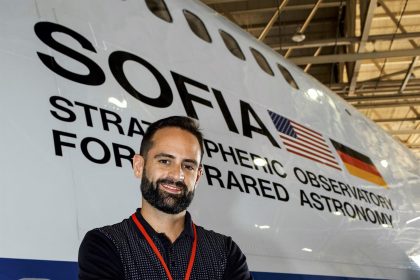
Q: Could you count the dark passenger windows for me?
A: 5